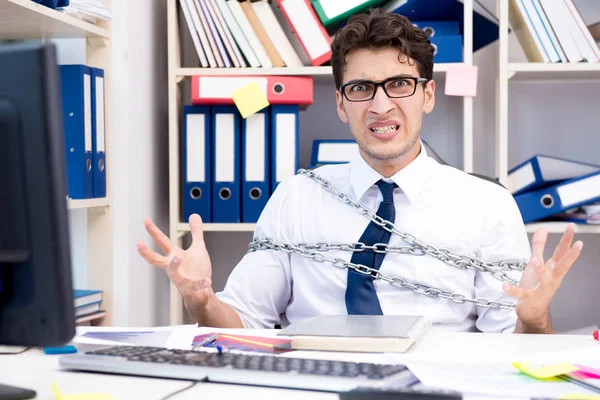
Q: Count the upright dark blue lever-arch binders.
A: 6